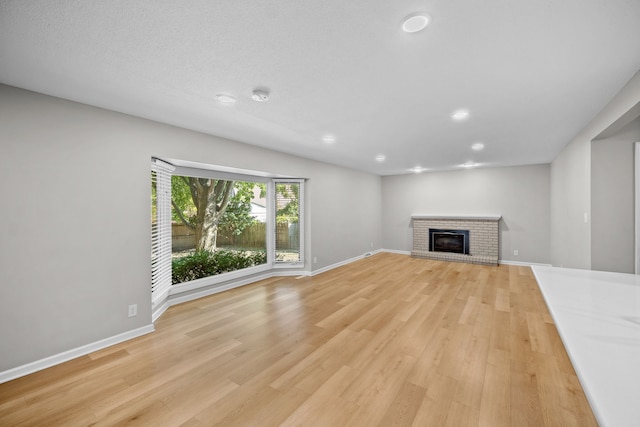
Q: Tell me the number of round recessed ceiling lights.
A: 8